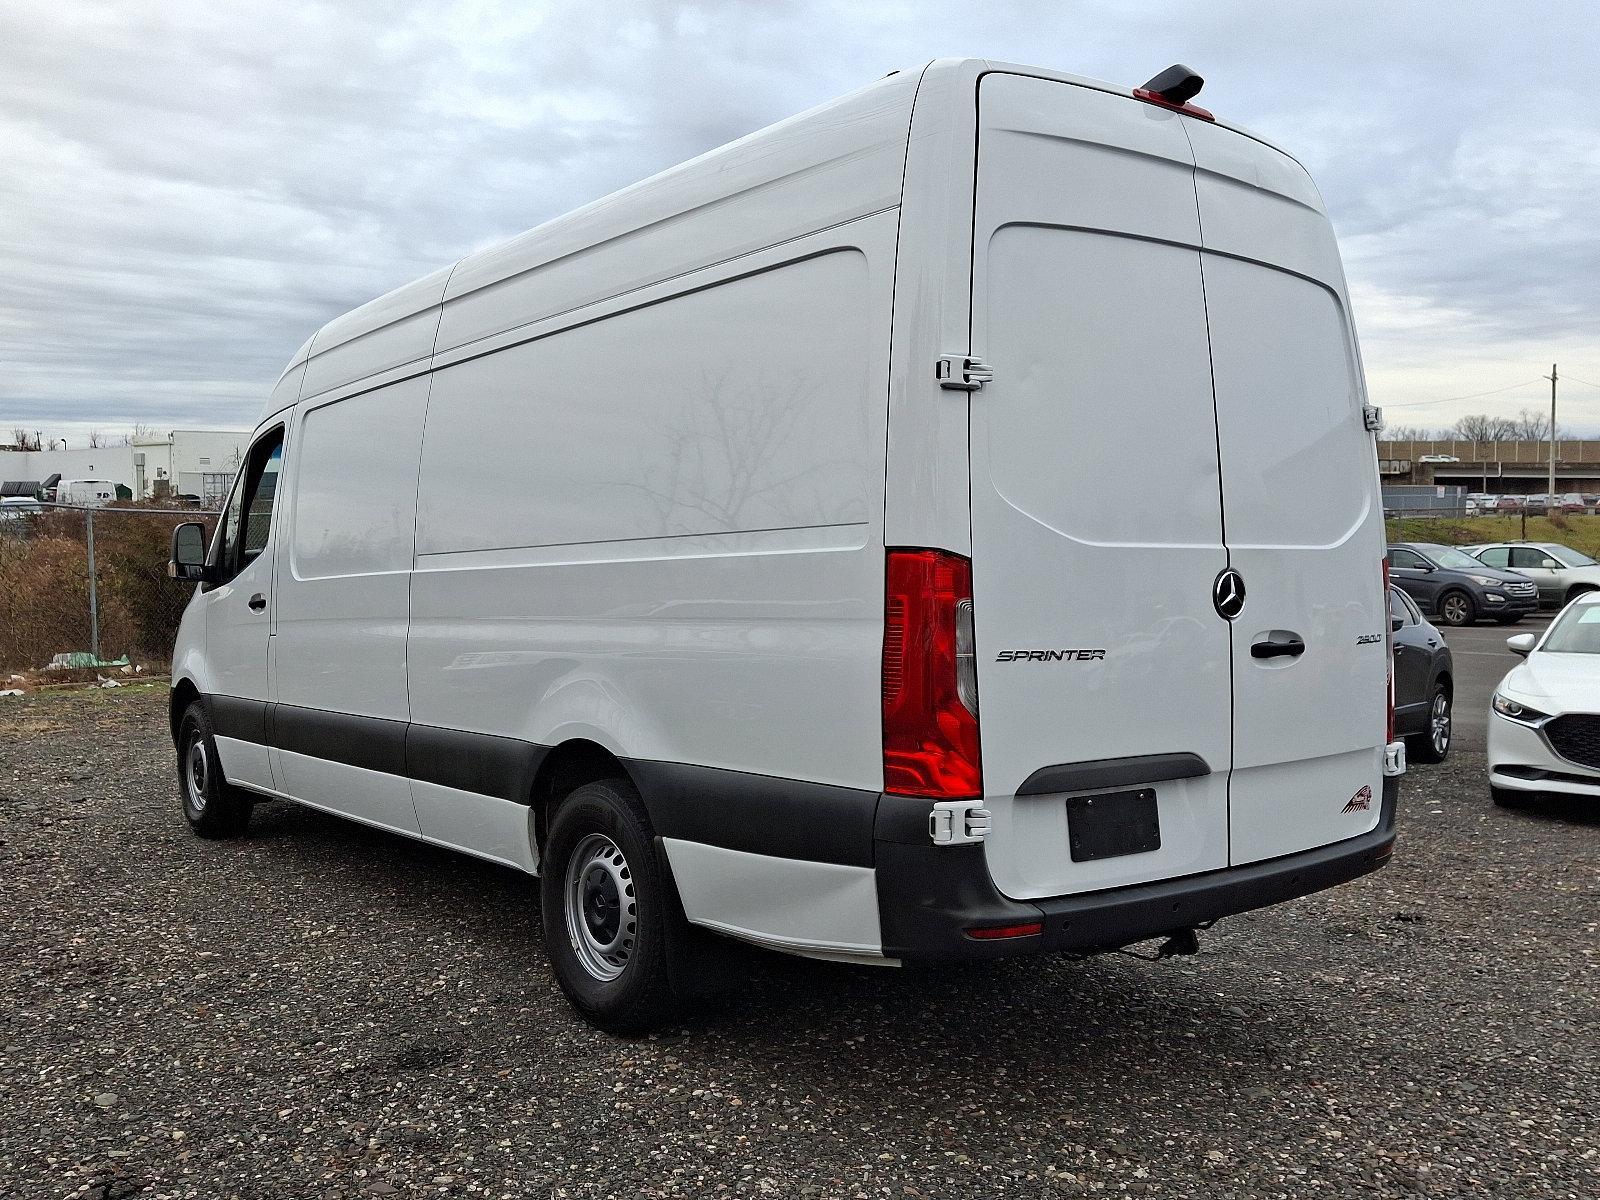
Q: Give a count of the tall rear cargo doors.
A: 2